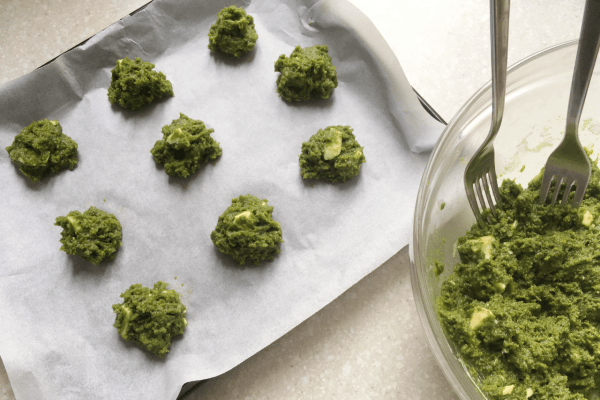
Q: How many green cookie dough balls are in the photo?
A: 9